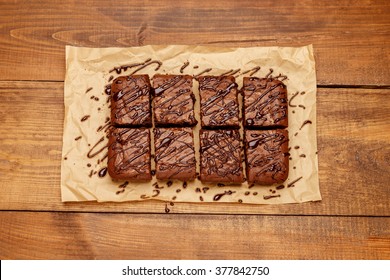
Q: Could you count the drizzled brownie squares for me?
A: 8